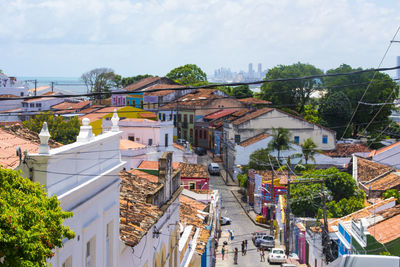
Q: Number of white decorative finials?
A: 3